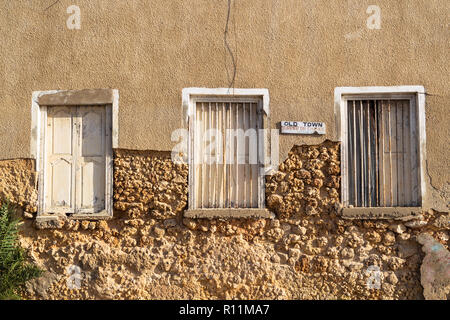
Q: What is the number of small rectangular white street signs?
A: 1